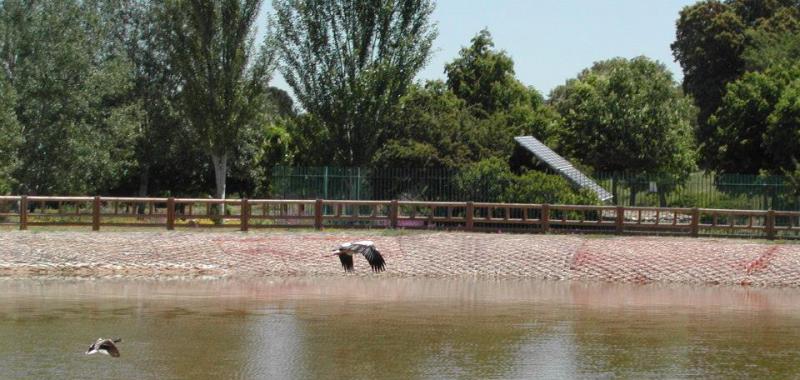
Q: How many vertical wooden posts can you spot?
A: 11